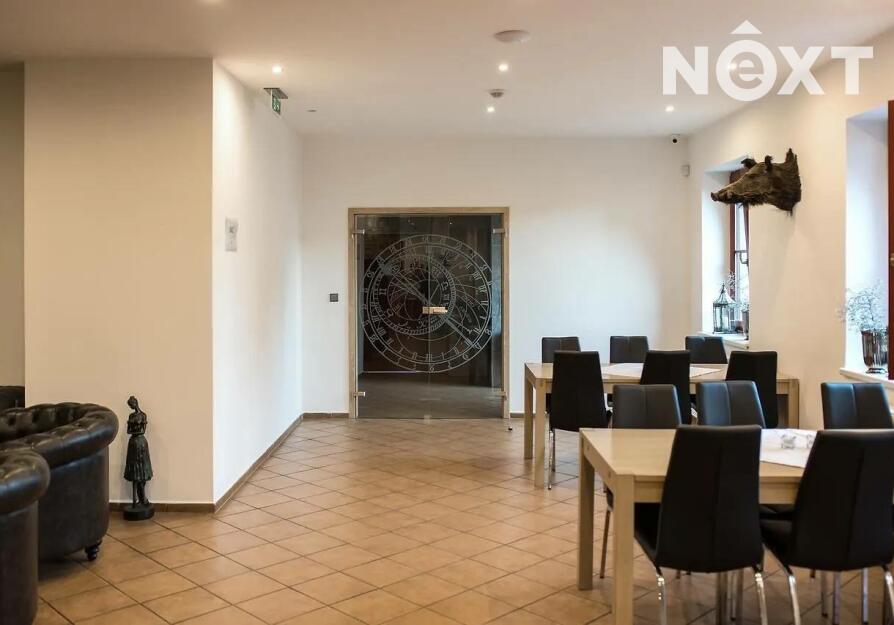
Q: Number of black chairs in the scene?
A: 11